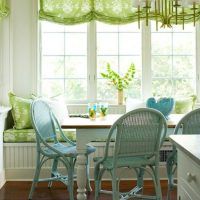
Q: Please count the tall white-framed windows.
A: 3